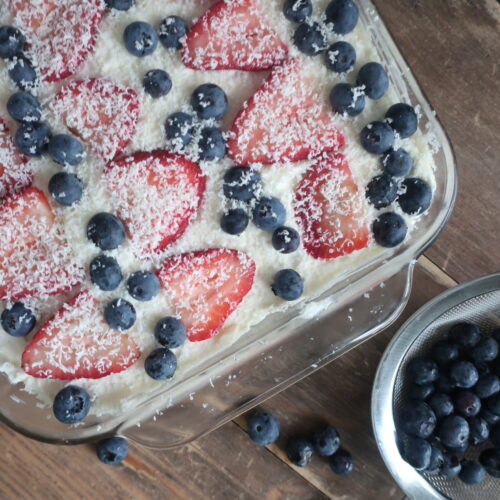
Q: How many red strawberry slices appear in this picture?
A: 10